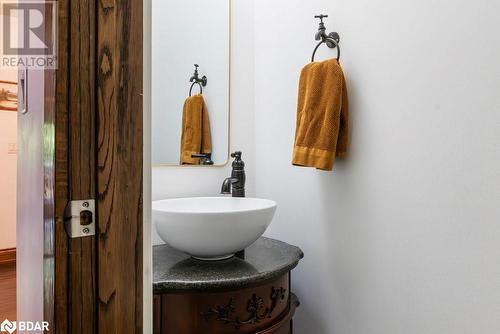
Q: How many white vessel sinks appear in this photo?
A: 1